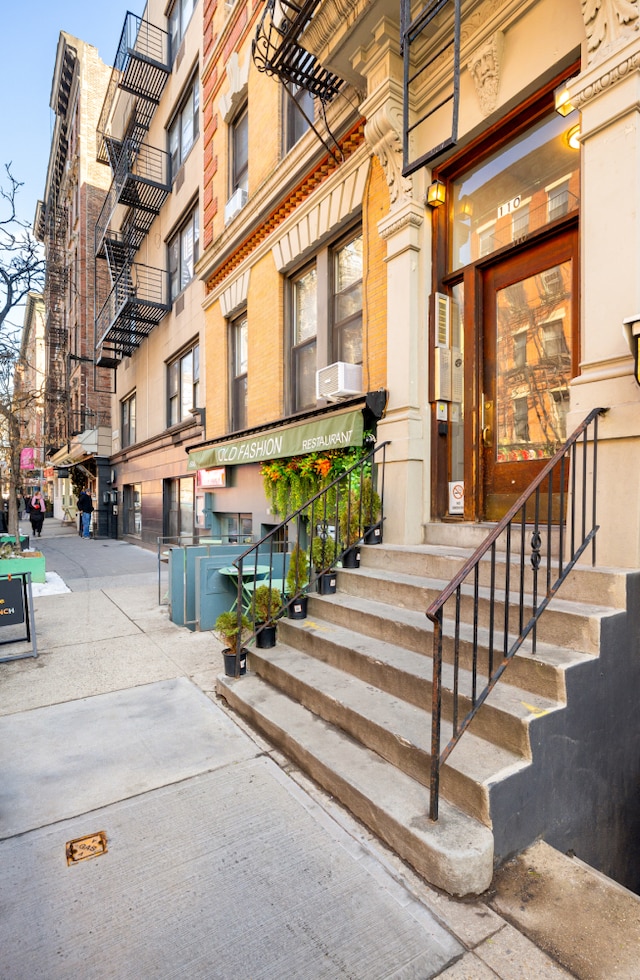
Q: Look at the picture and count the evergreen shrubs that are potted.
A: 6